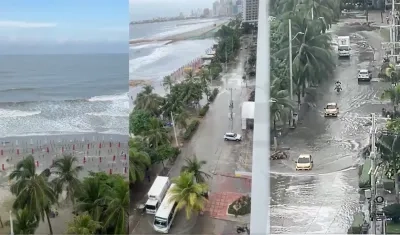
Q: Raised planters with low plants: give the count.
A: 1